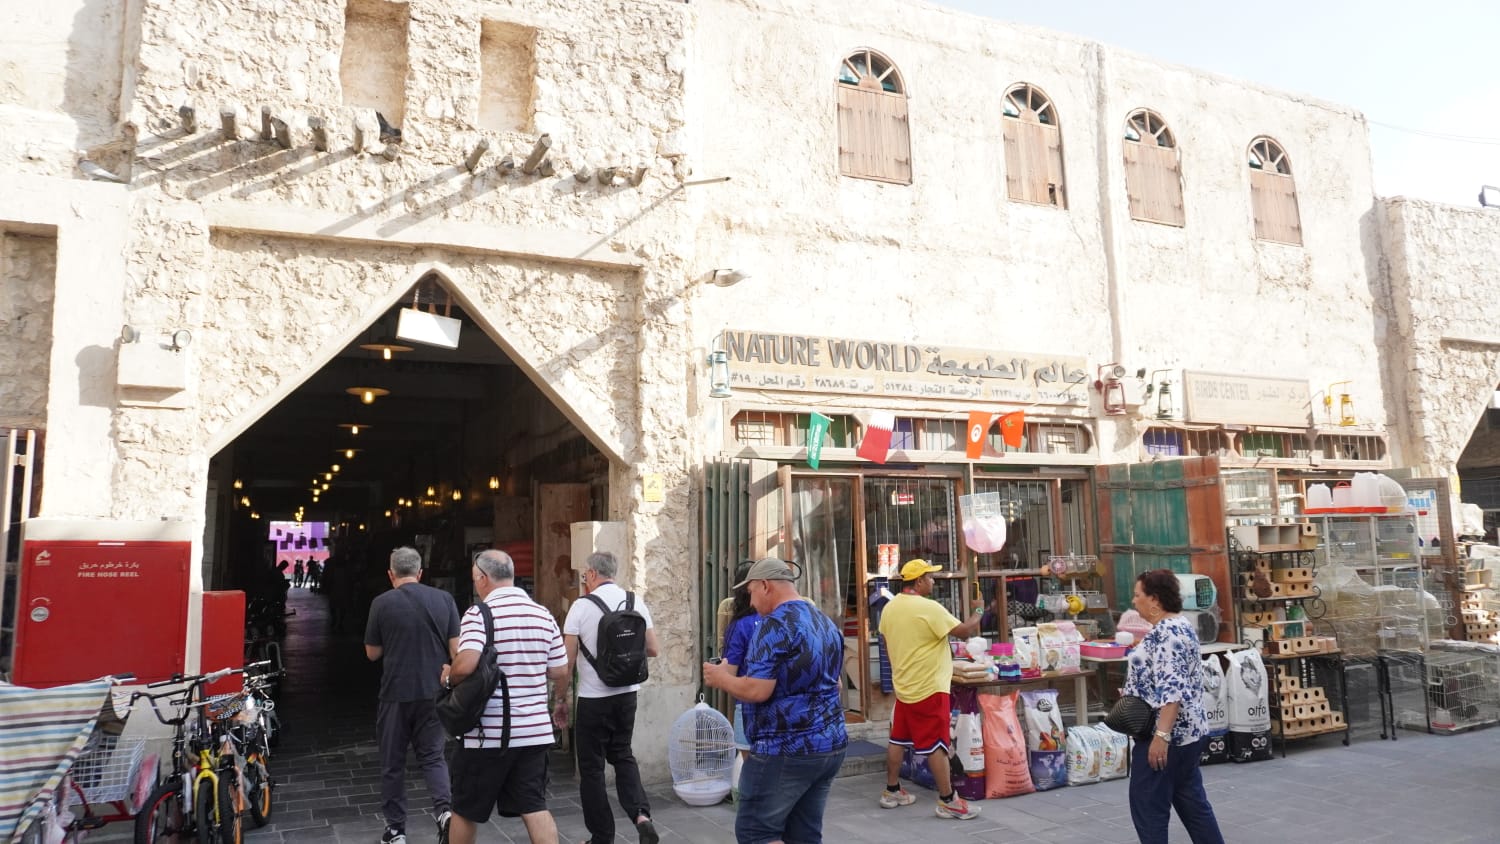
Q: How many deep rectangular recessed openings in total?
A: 2